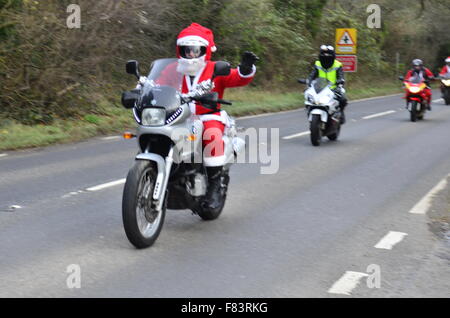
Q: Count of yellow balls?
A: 0